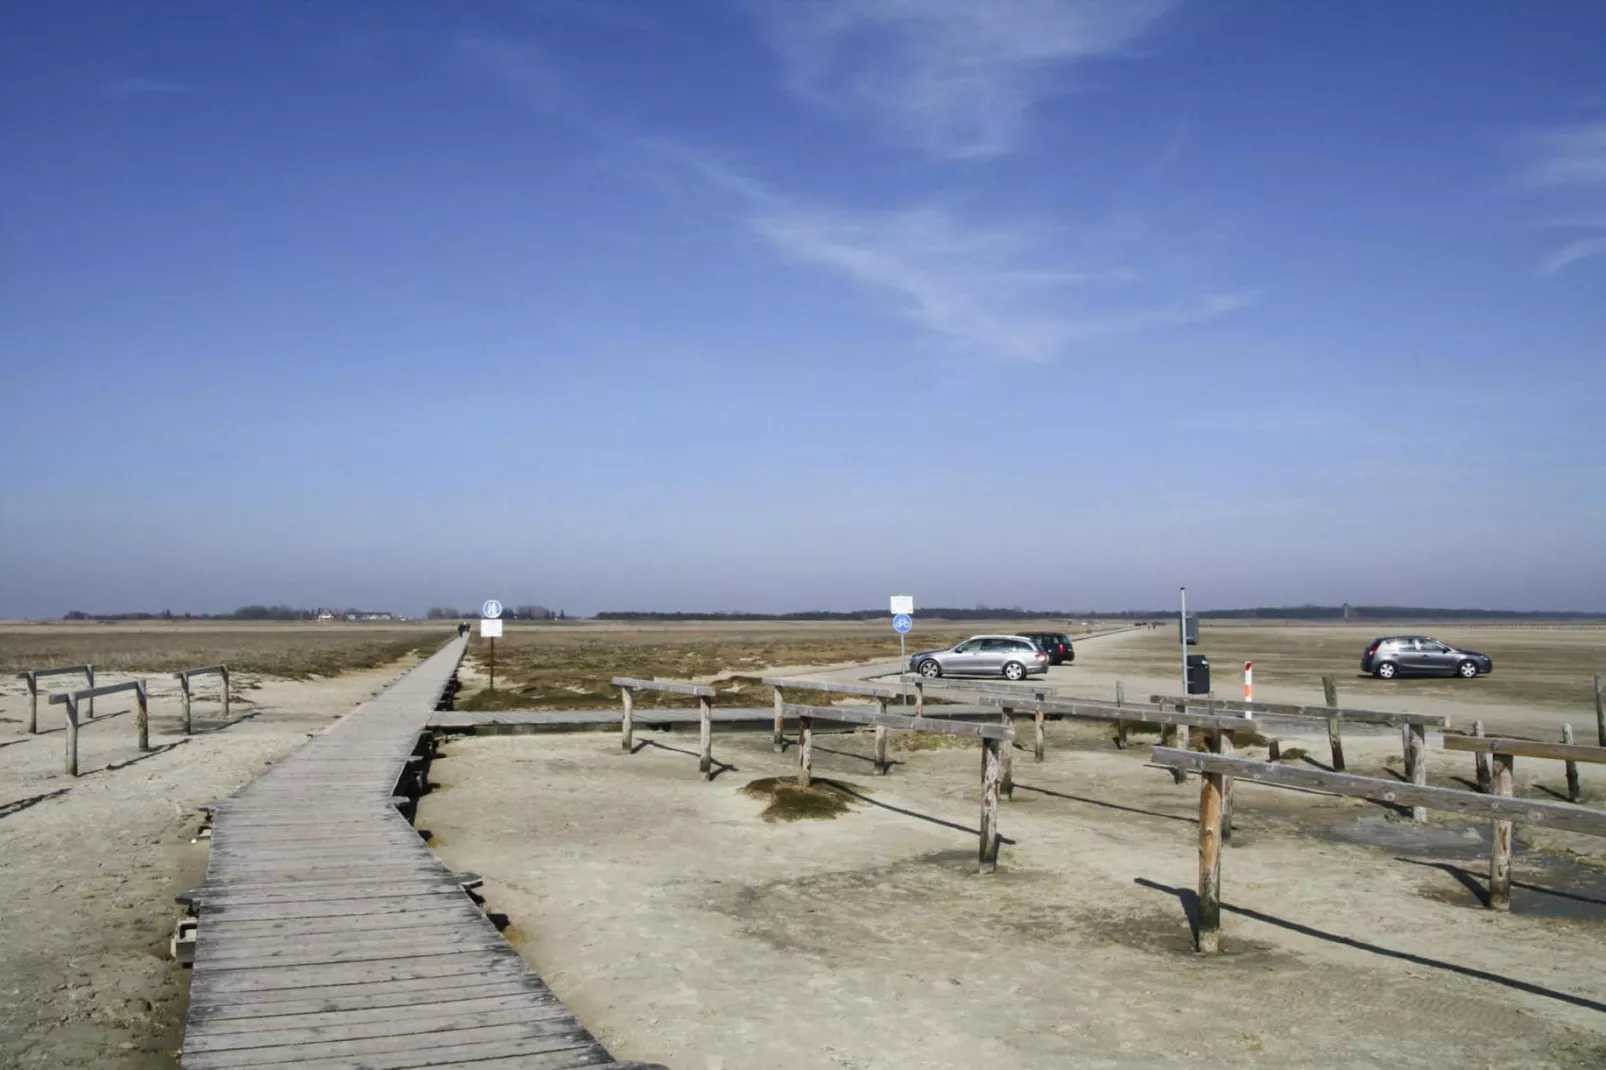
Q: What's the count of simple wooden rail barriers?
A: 11